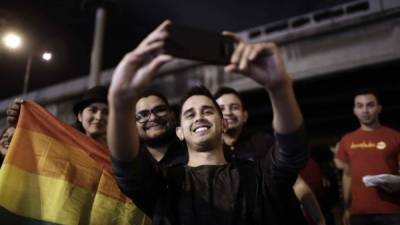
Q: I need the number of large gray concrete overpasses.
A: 1